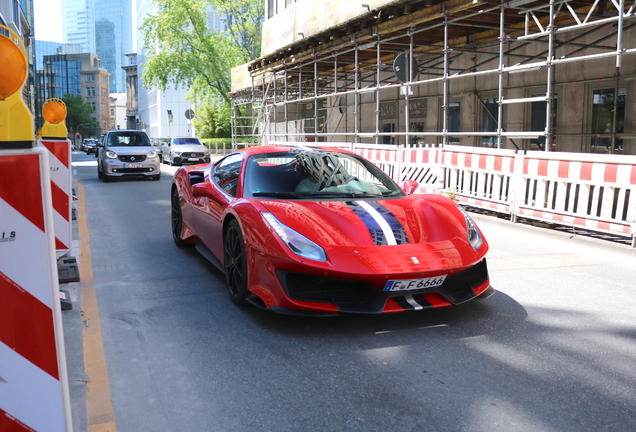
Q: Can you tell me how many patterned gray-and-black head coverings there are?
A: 0